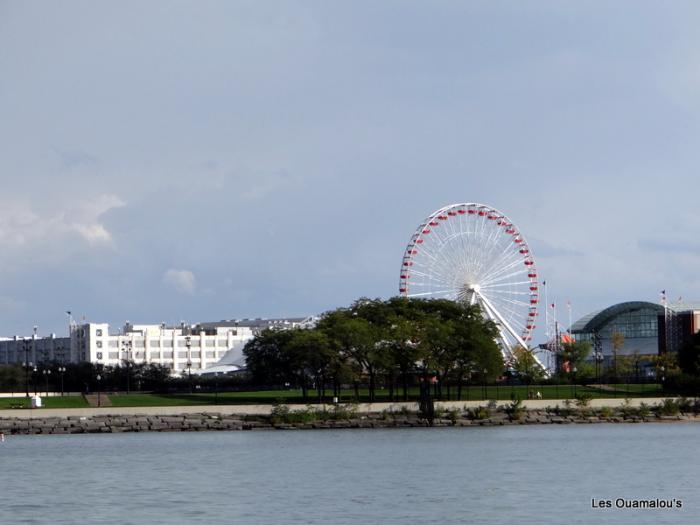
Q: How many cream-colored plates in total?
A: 0